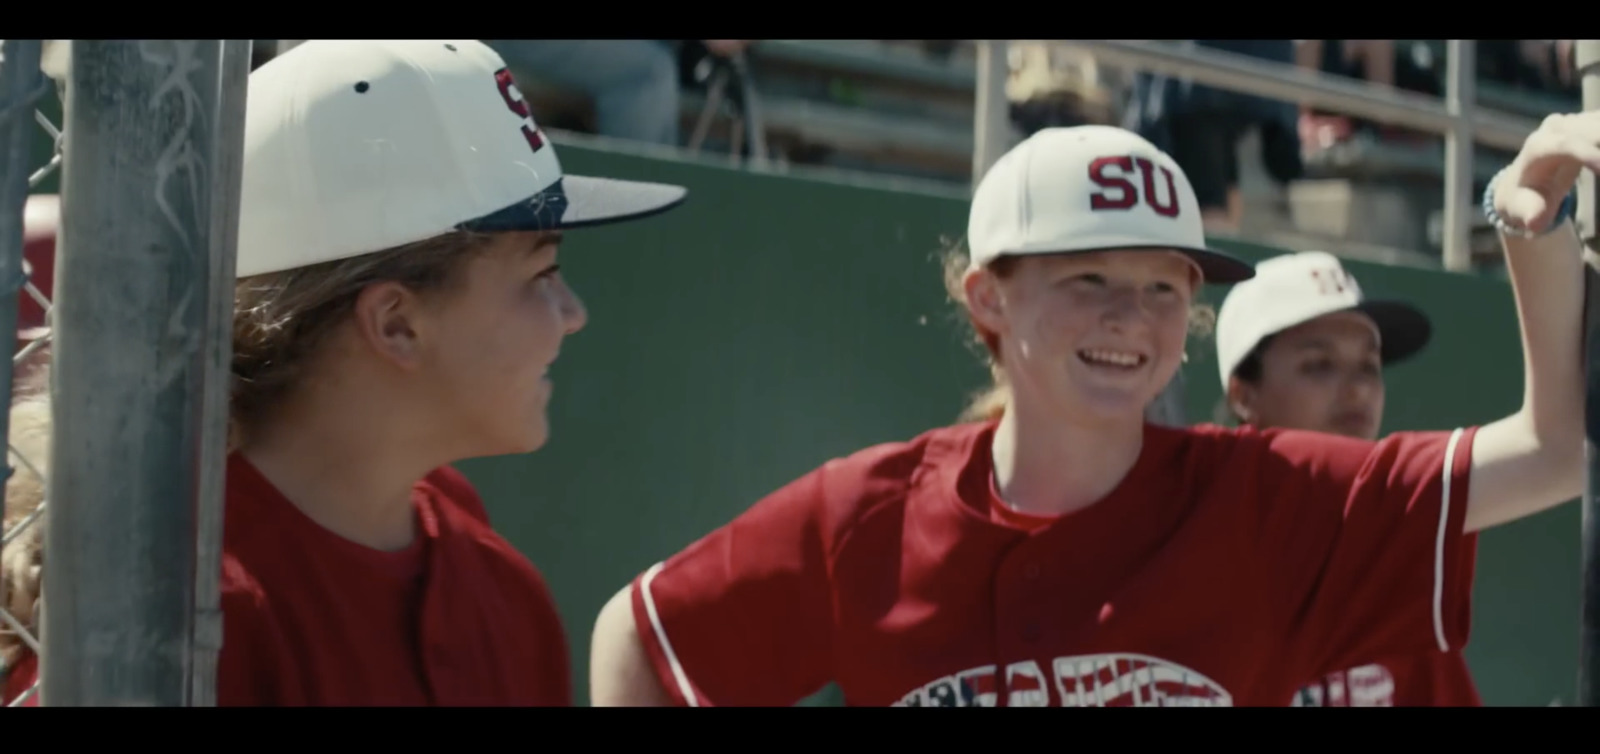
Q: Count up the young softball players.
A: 3